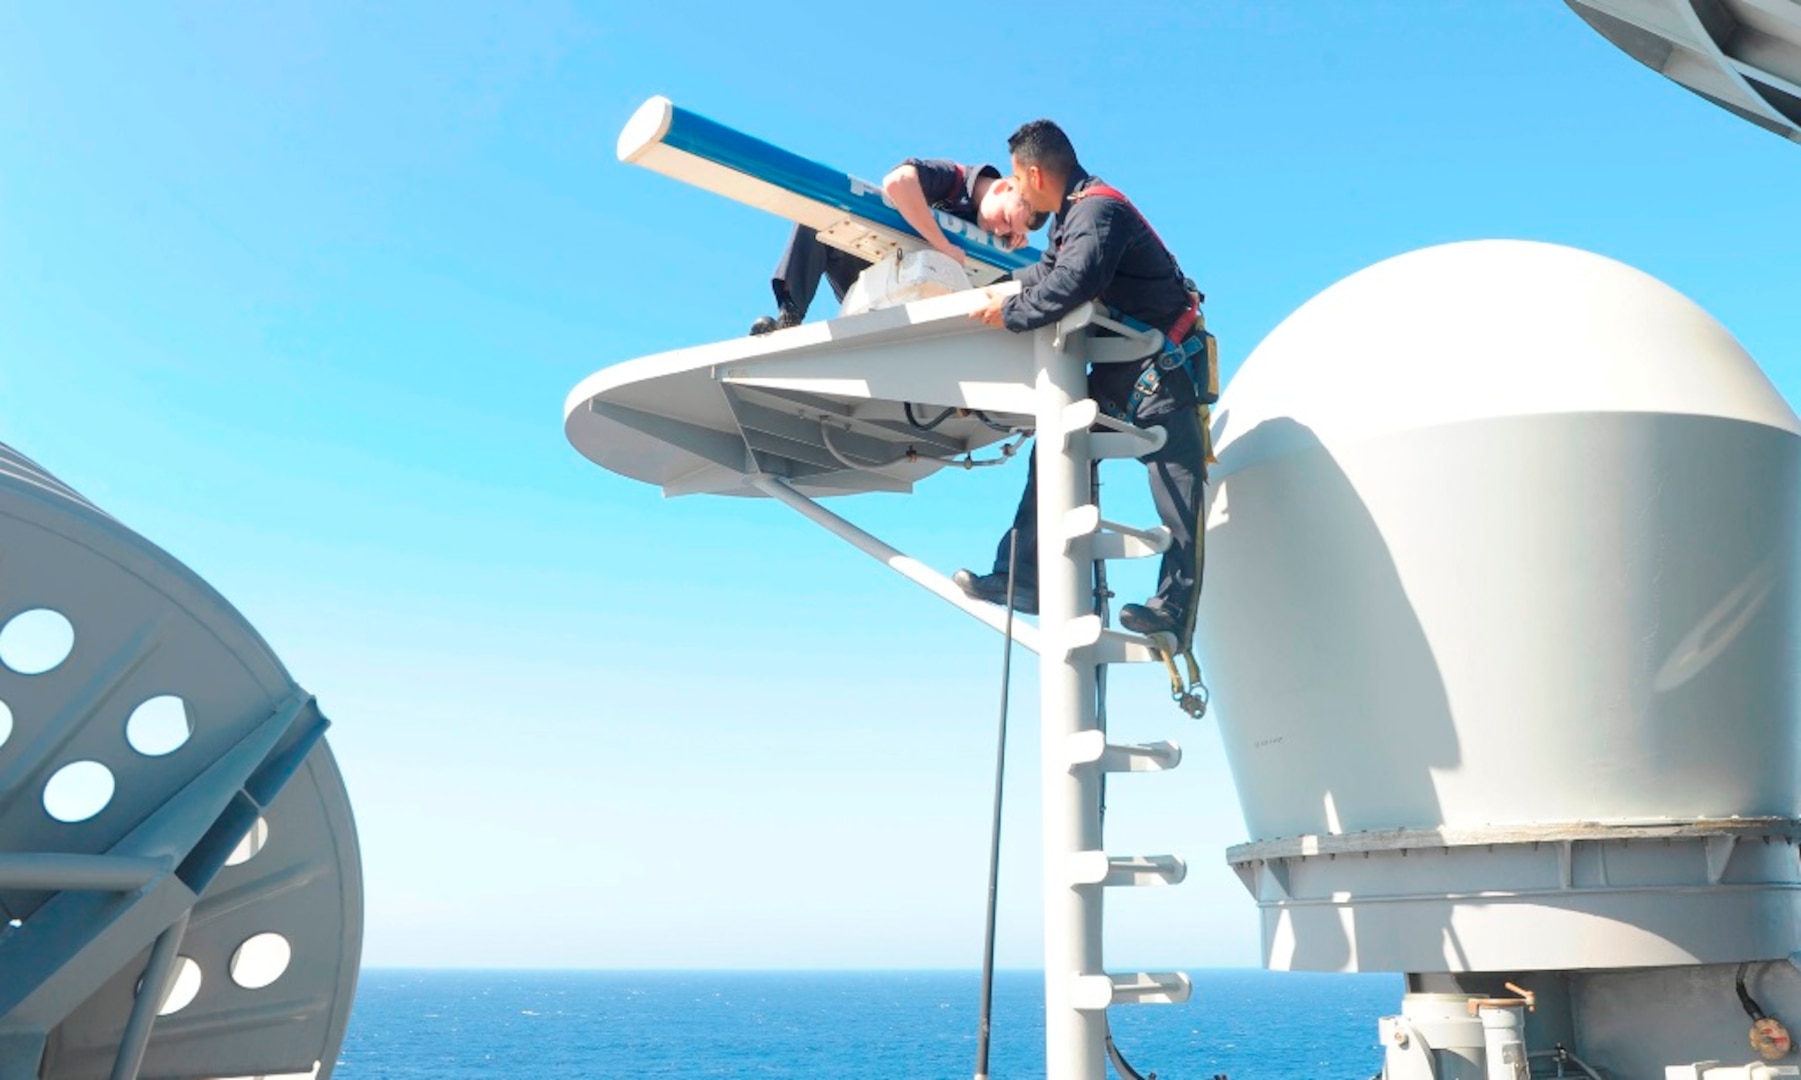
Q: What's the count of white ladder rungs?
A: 7